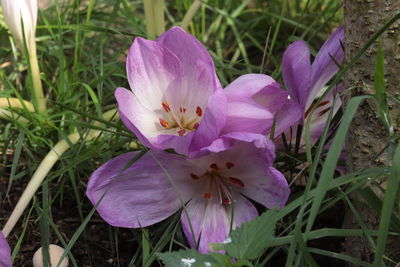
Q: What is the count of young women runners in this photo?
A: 0